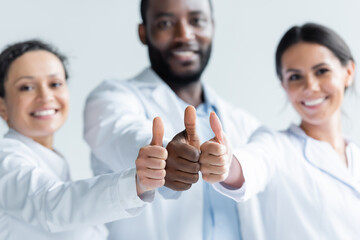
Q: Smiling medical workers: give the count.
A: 3